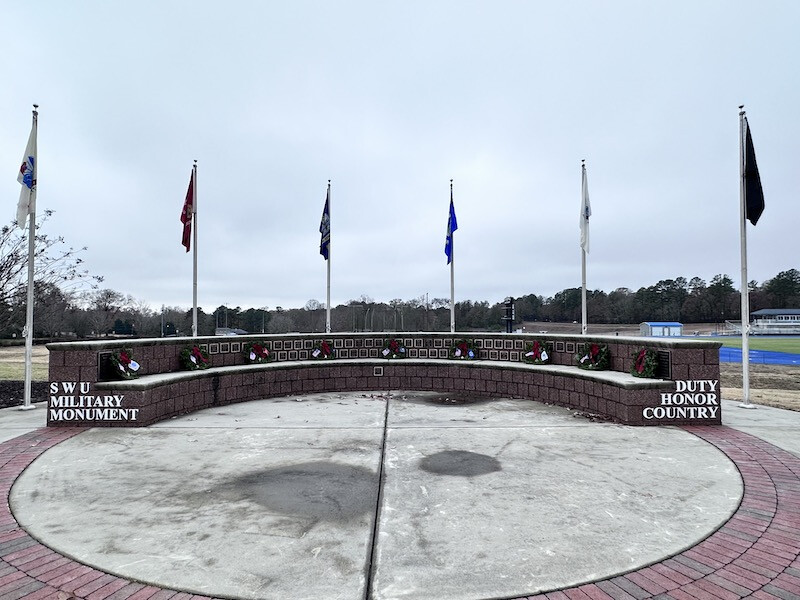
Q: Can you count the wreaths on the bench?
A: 9